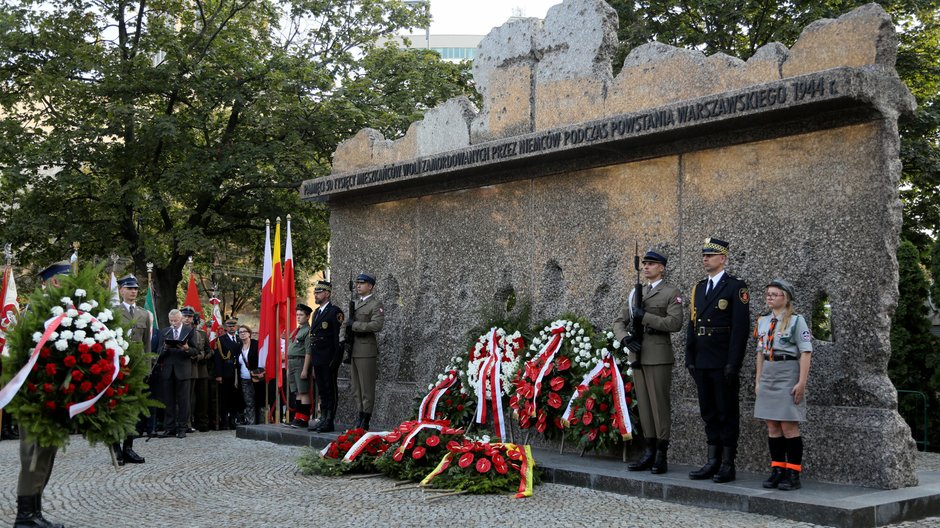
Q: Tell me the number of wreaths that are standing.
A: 4